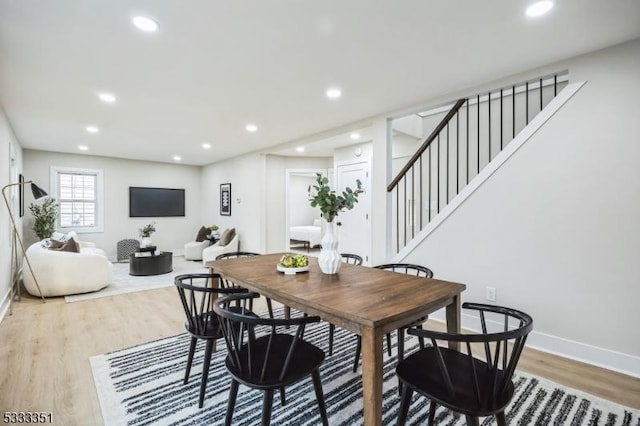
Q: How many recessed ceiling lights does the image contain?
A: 11